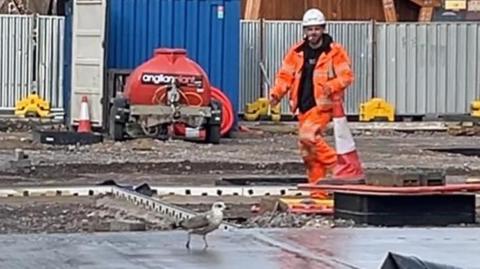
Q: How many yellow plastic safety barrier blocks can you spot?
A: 4